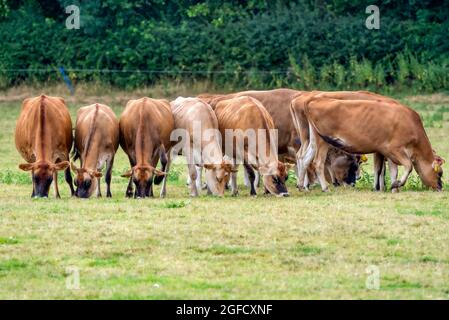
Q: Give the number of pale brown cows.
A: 1